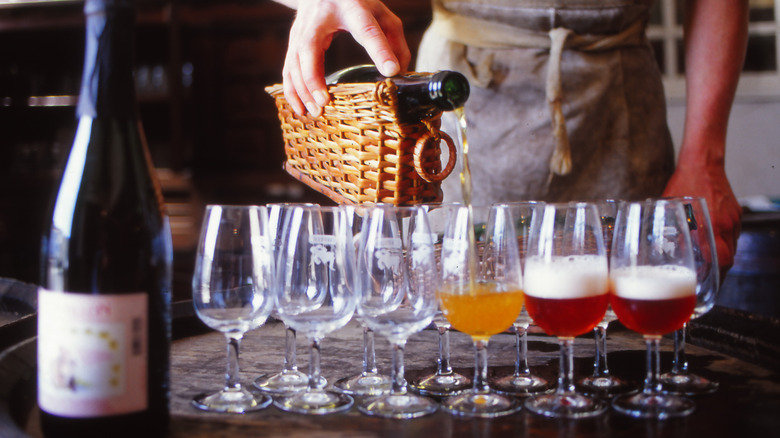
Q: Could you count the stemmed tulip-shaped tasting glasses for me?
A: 12